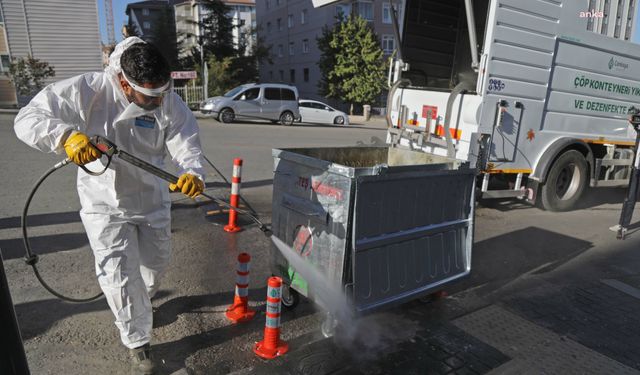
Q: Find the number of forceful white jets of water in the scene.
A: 1